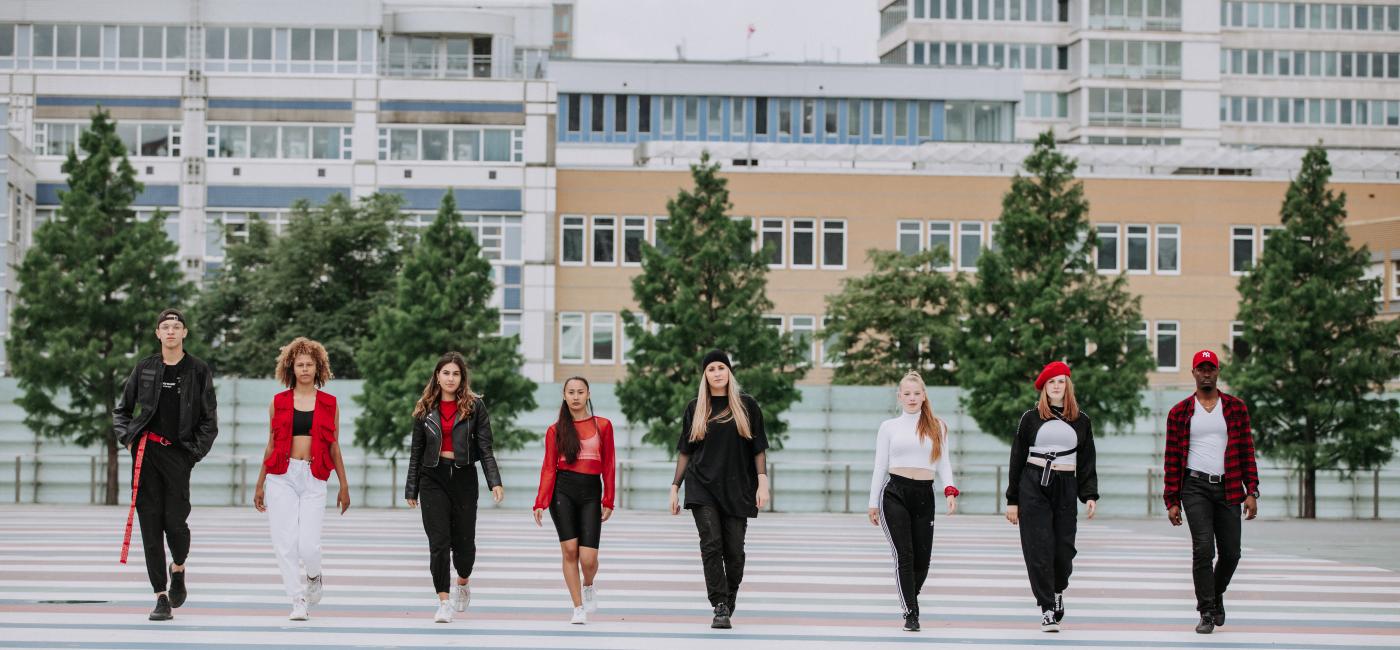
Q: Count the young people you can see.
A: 8